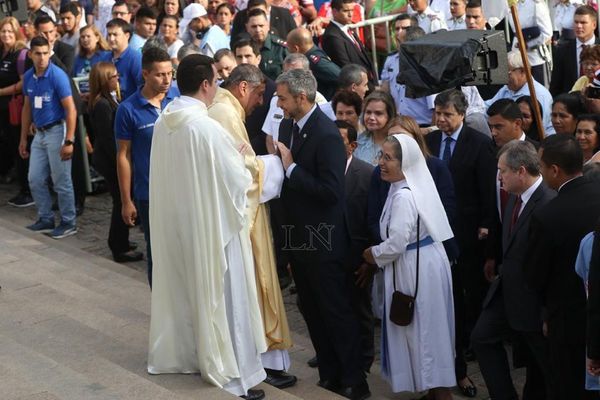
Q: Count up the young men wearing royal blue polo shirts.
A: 3